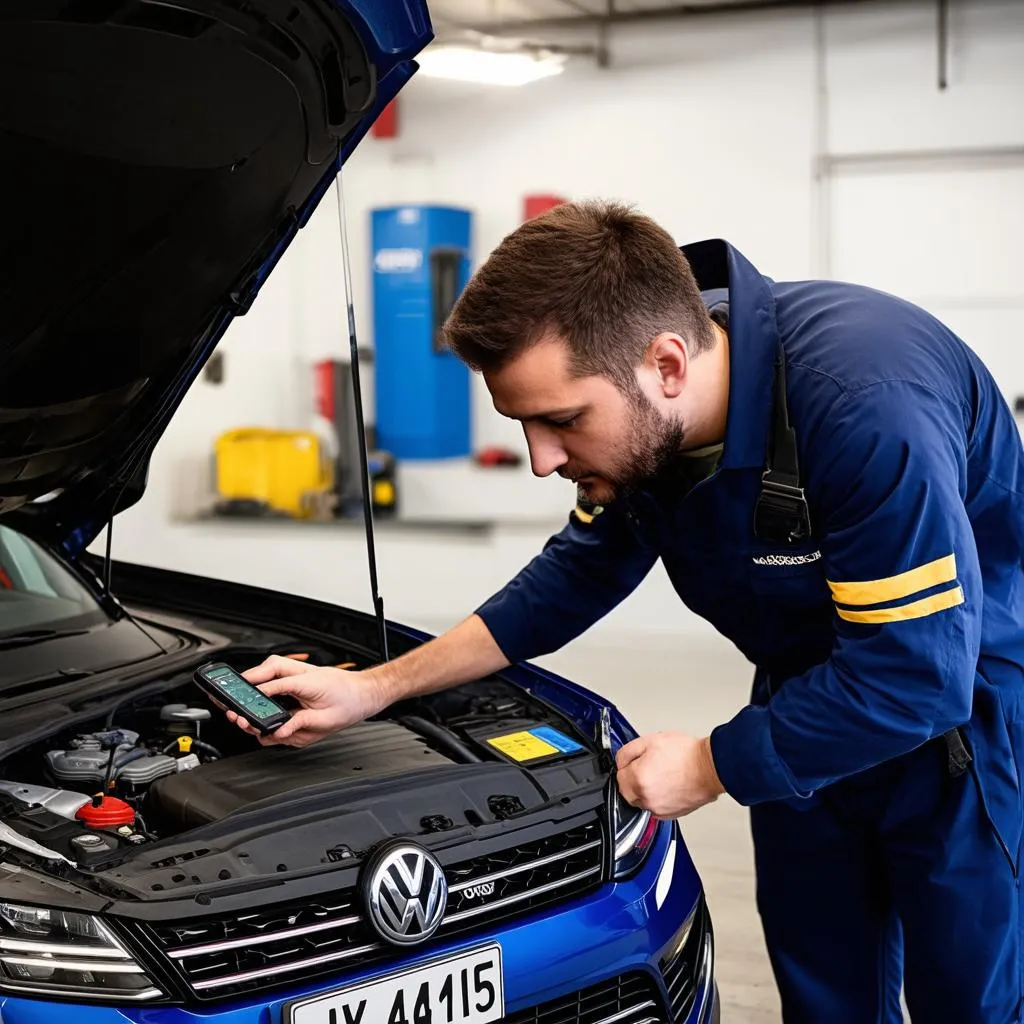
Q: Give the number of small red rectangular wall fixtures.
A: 2